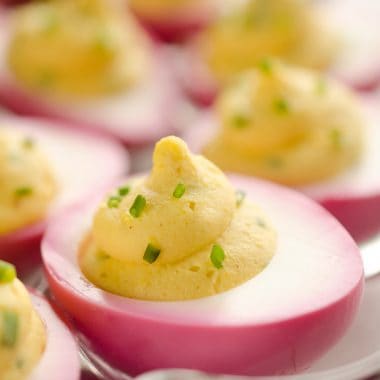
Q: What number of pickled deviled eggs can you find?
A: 7